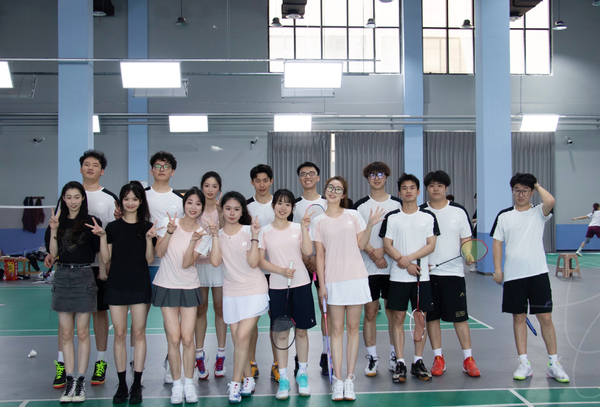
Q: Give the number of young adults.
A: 15